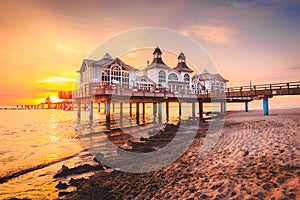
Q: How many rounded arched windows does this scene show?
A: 5